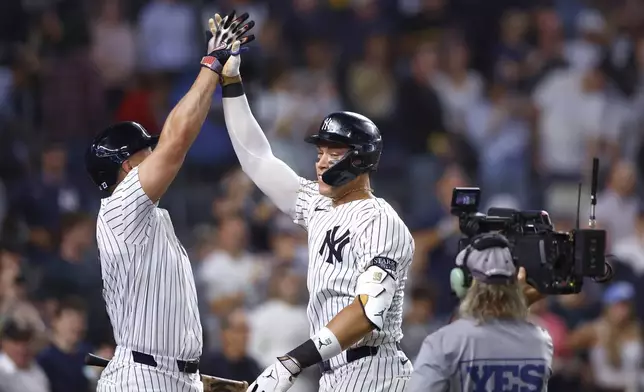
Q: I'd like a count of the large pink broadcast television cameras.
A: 0